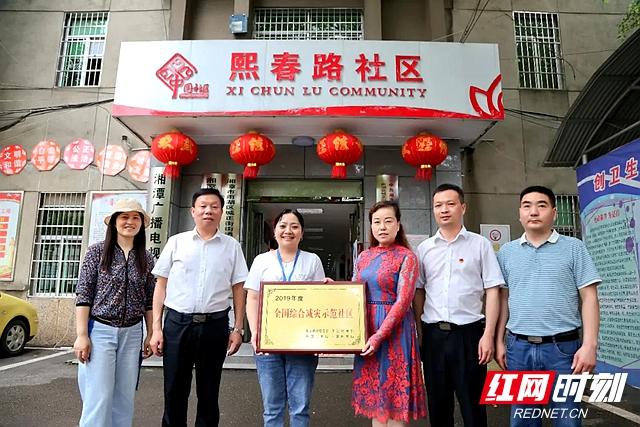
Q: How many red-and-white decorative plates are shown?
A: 5